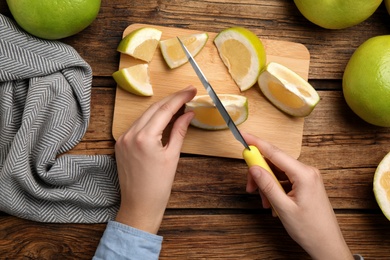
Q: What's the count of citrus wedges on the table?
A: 6